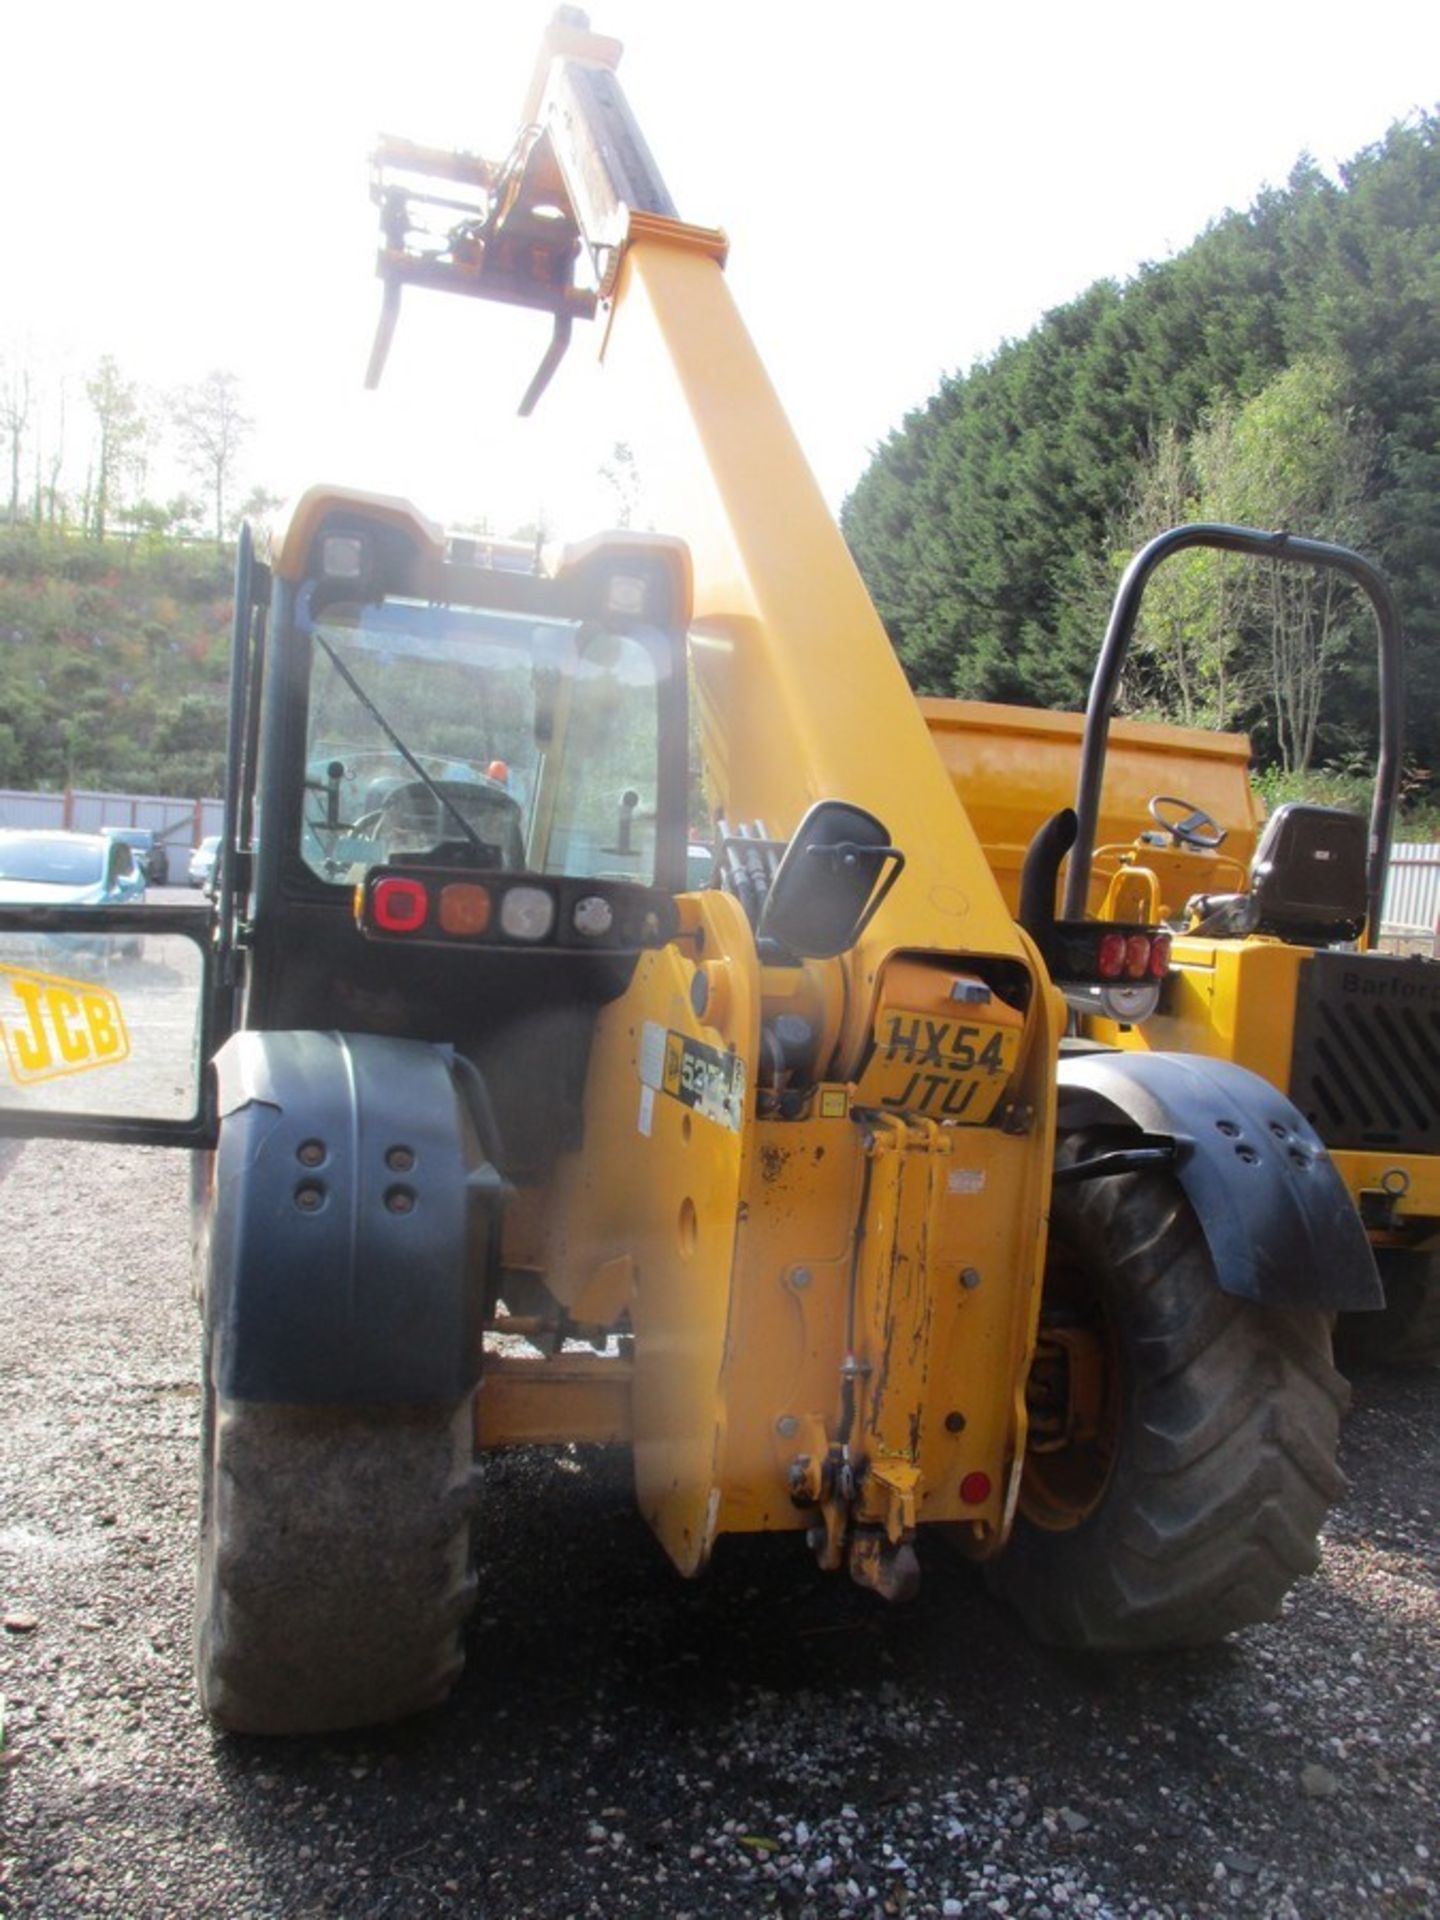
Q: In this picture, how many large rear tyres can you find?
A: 2